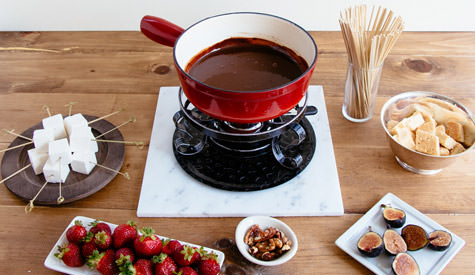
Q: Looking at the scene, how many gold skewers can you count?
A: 11